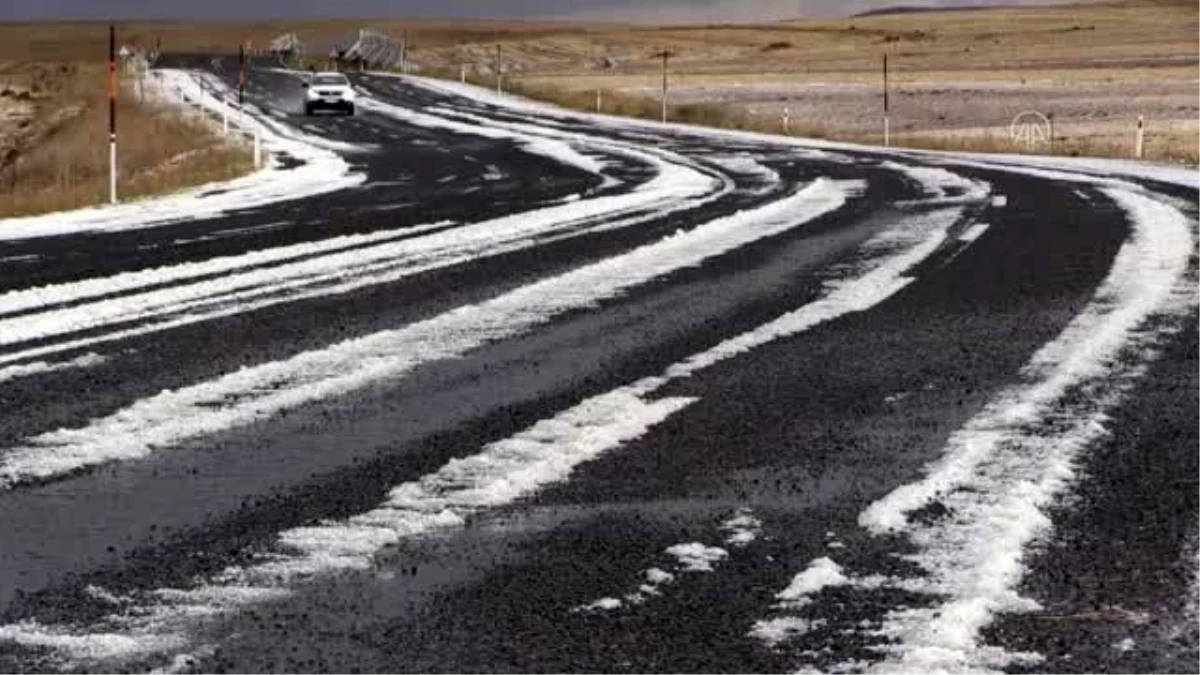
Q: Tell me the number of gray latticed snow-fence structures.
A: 2